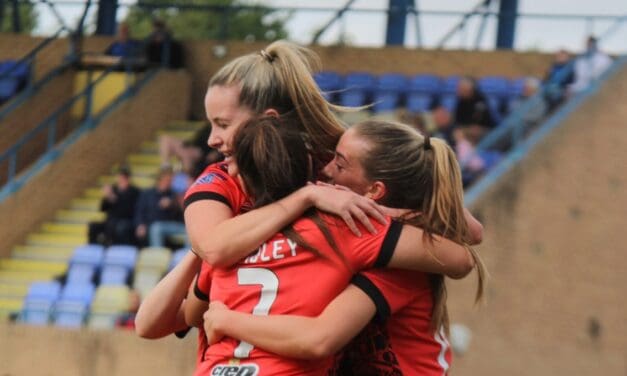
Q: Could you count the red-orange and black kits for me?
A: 3